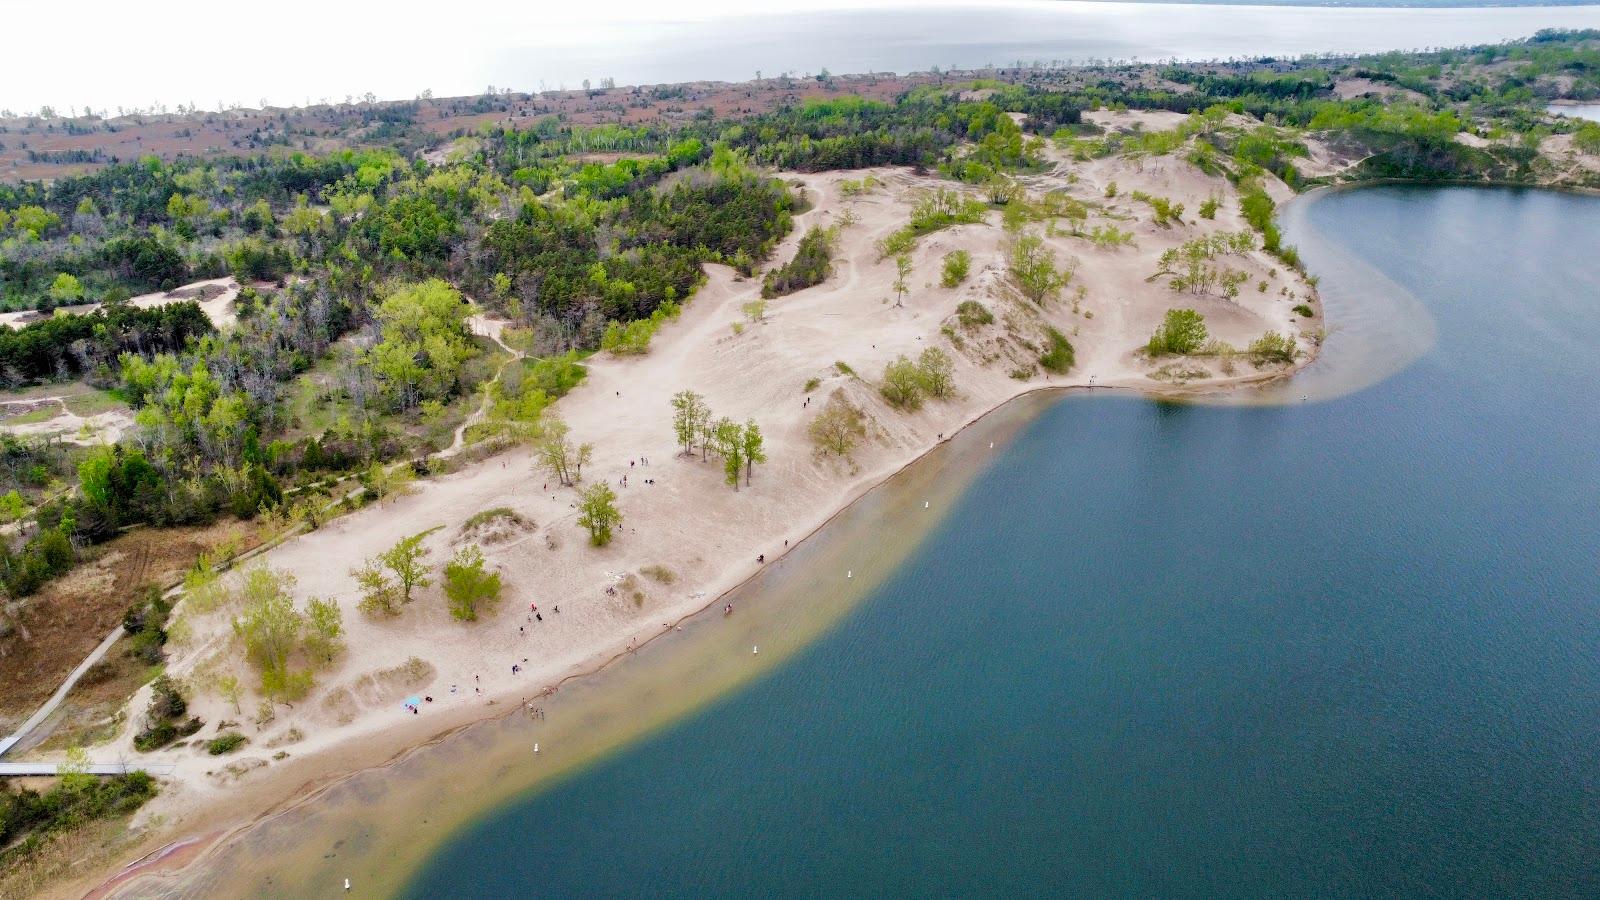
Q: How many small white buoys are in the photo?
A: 6